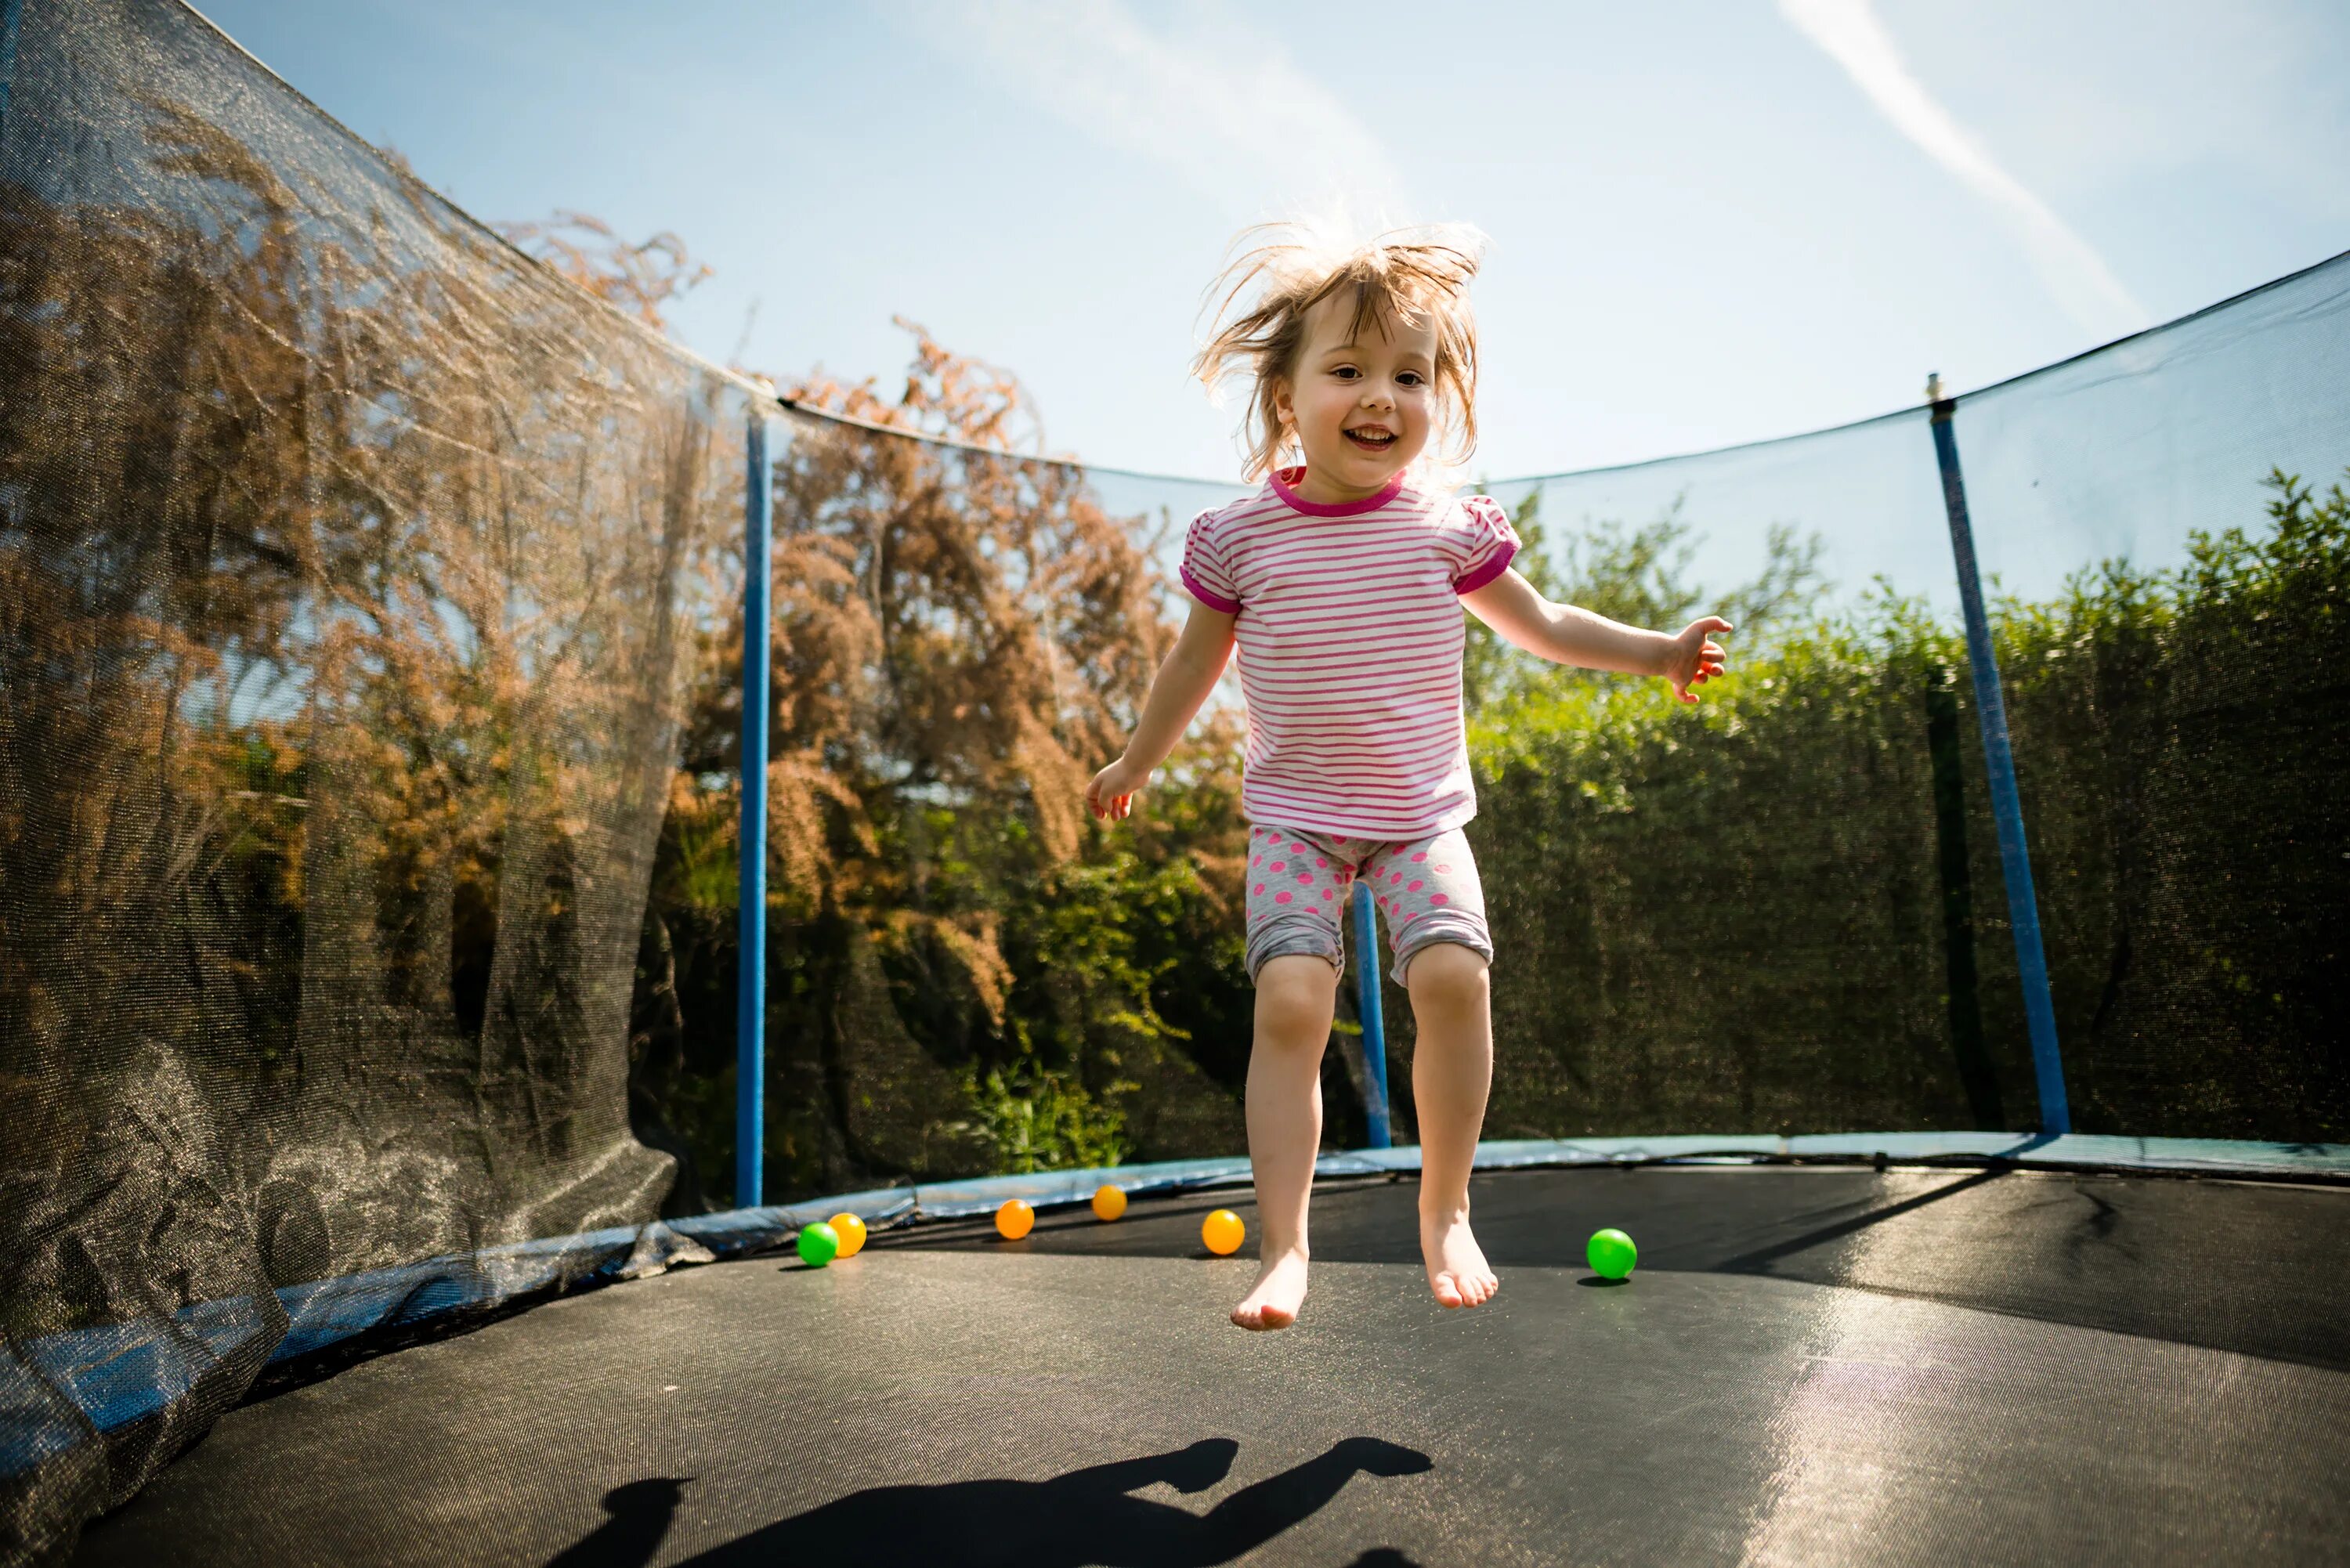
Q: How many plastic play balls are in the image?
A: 6